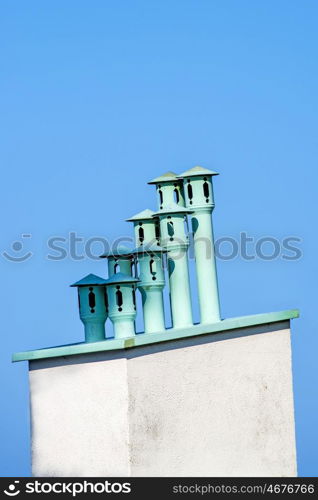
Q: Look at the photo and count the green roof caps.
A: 8